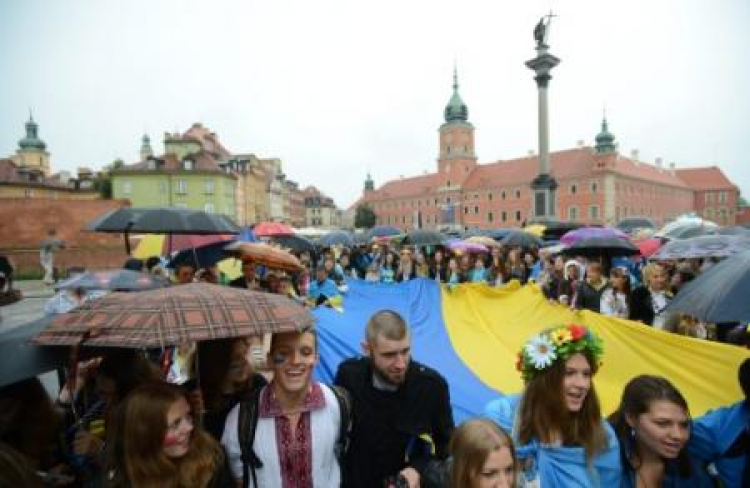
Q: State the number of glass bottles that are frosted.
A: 0